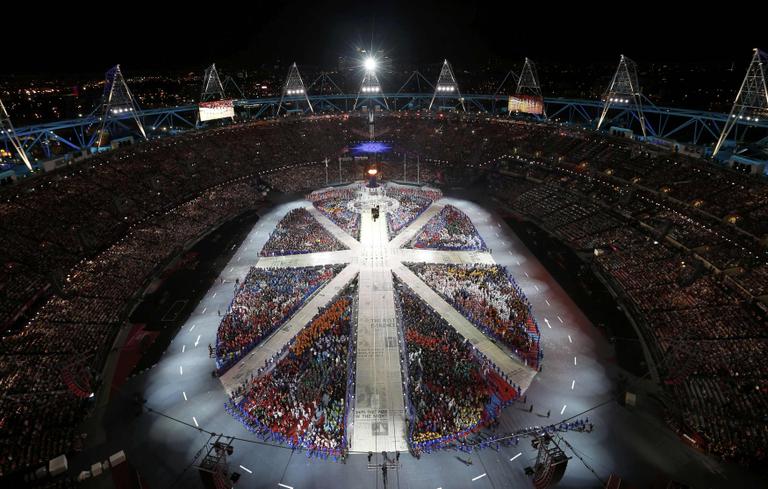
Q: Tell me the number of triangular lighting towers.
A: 9